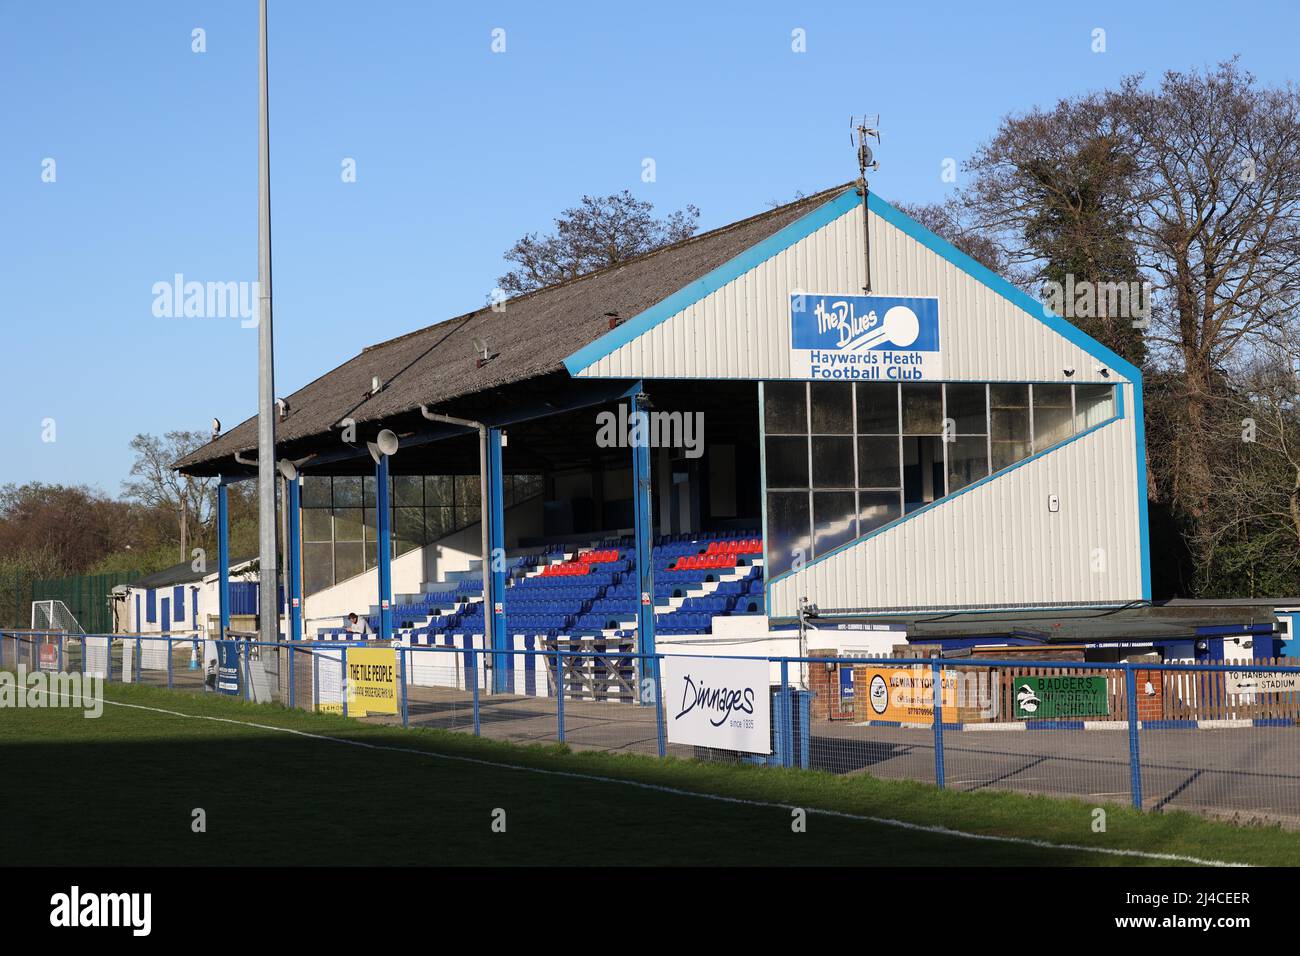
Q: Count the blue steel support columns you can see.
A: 5